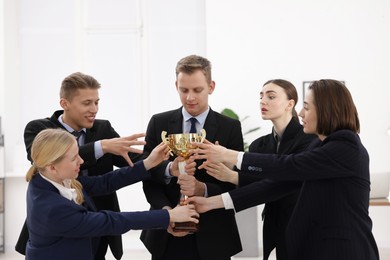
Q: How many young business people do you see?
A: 5